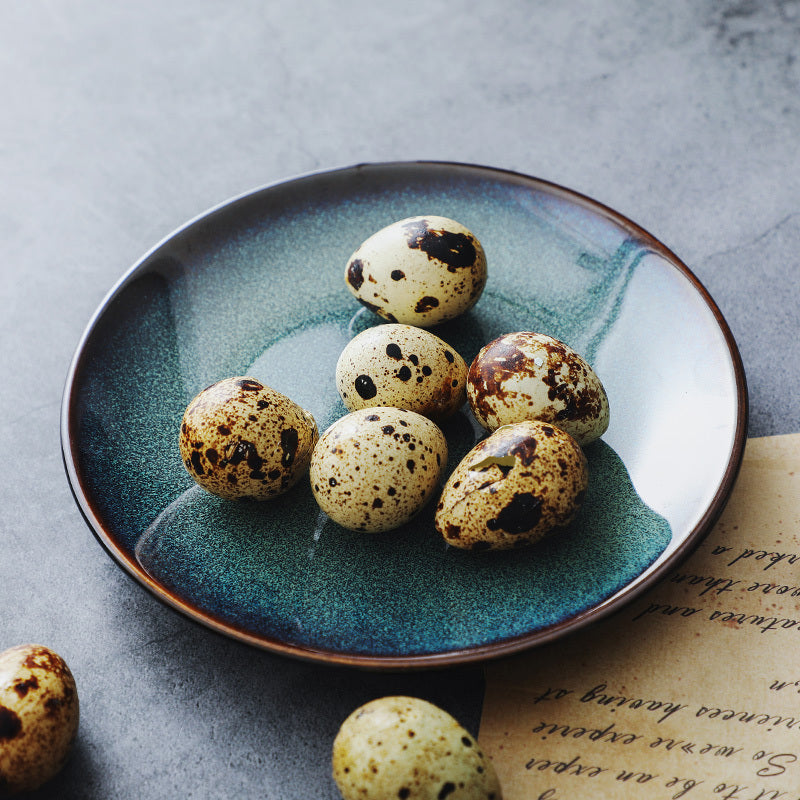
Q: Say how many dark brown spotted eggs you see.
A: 8